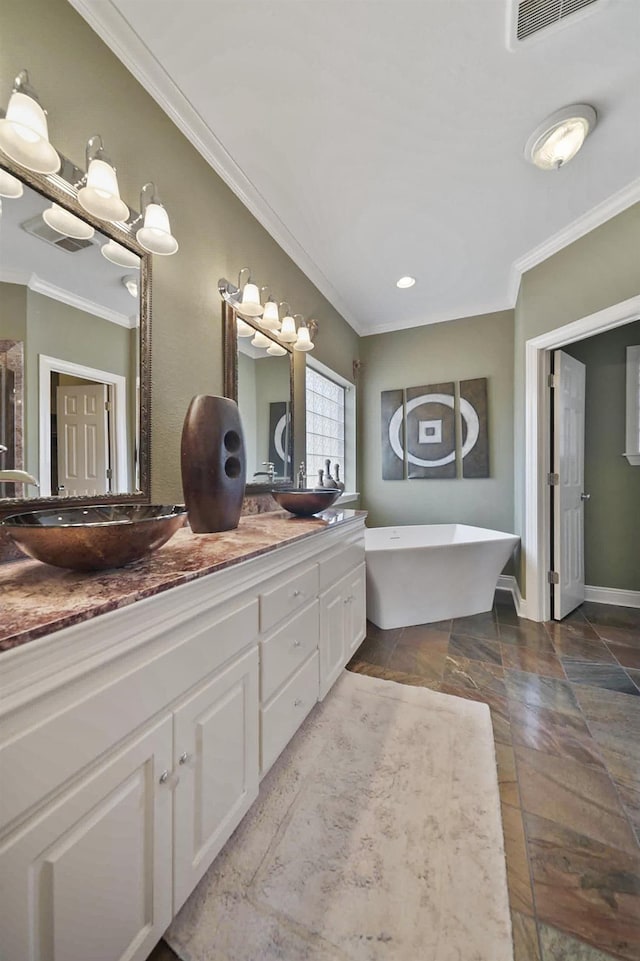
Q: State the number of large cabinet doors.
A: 4